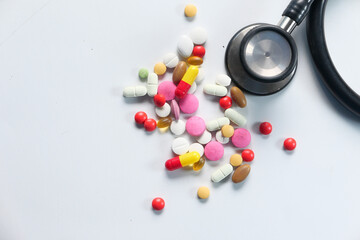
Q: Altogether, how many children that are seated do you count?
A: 0